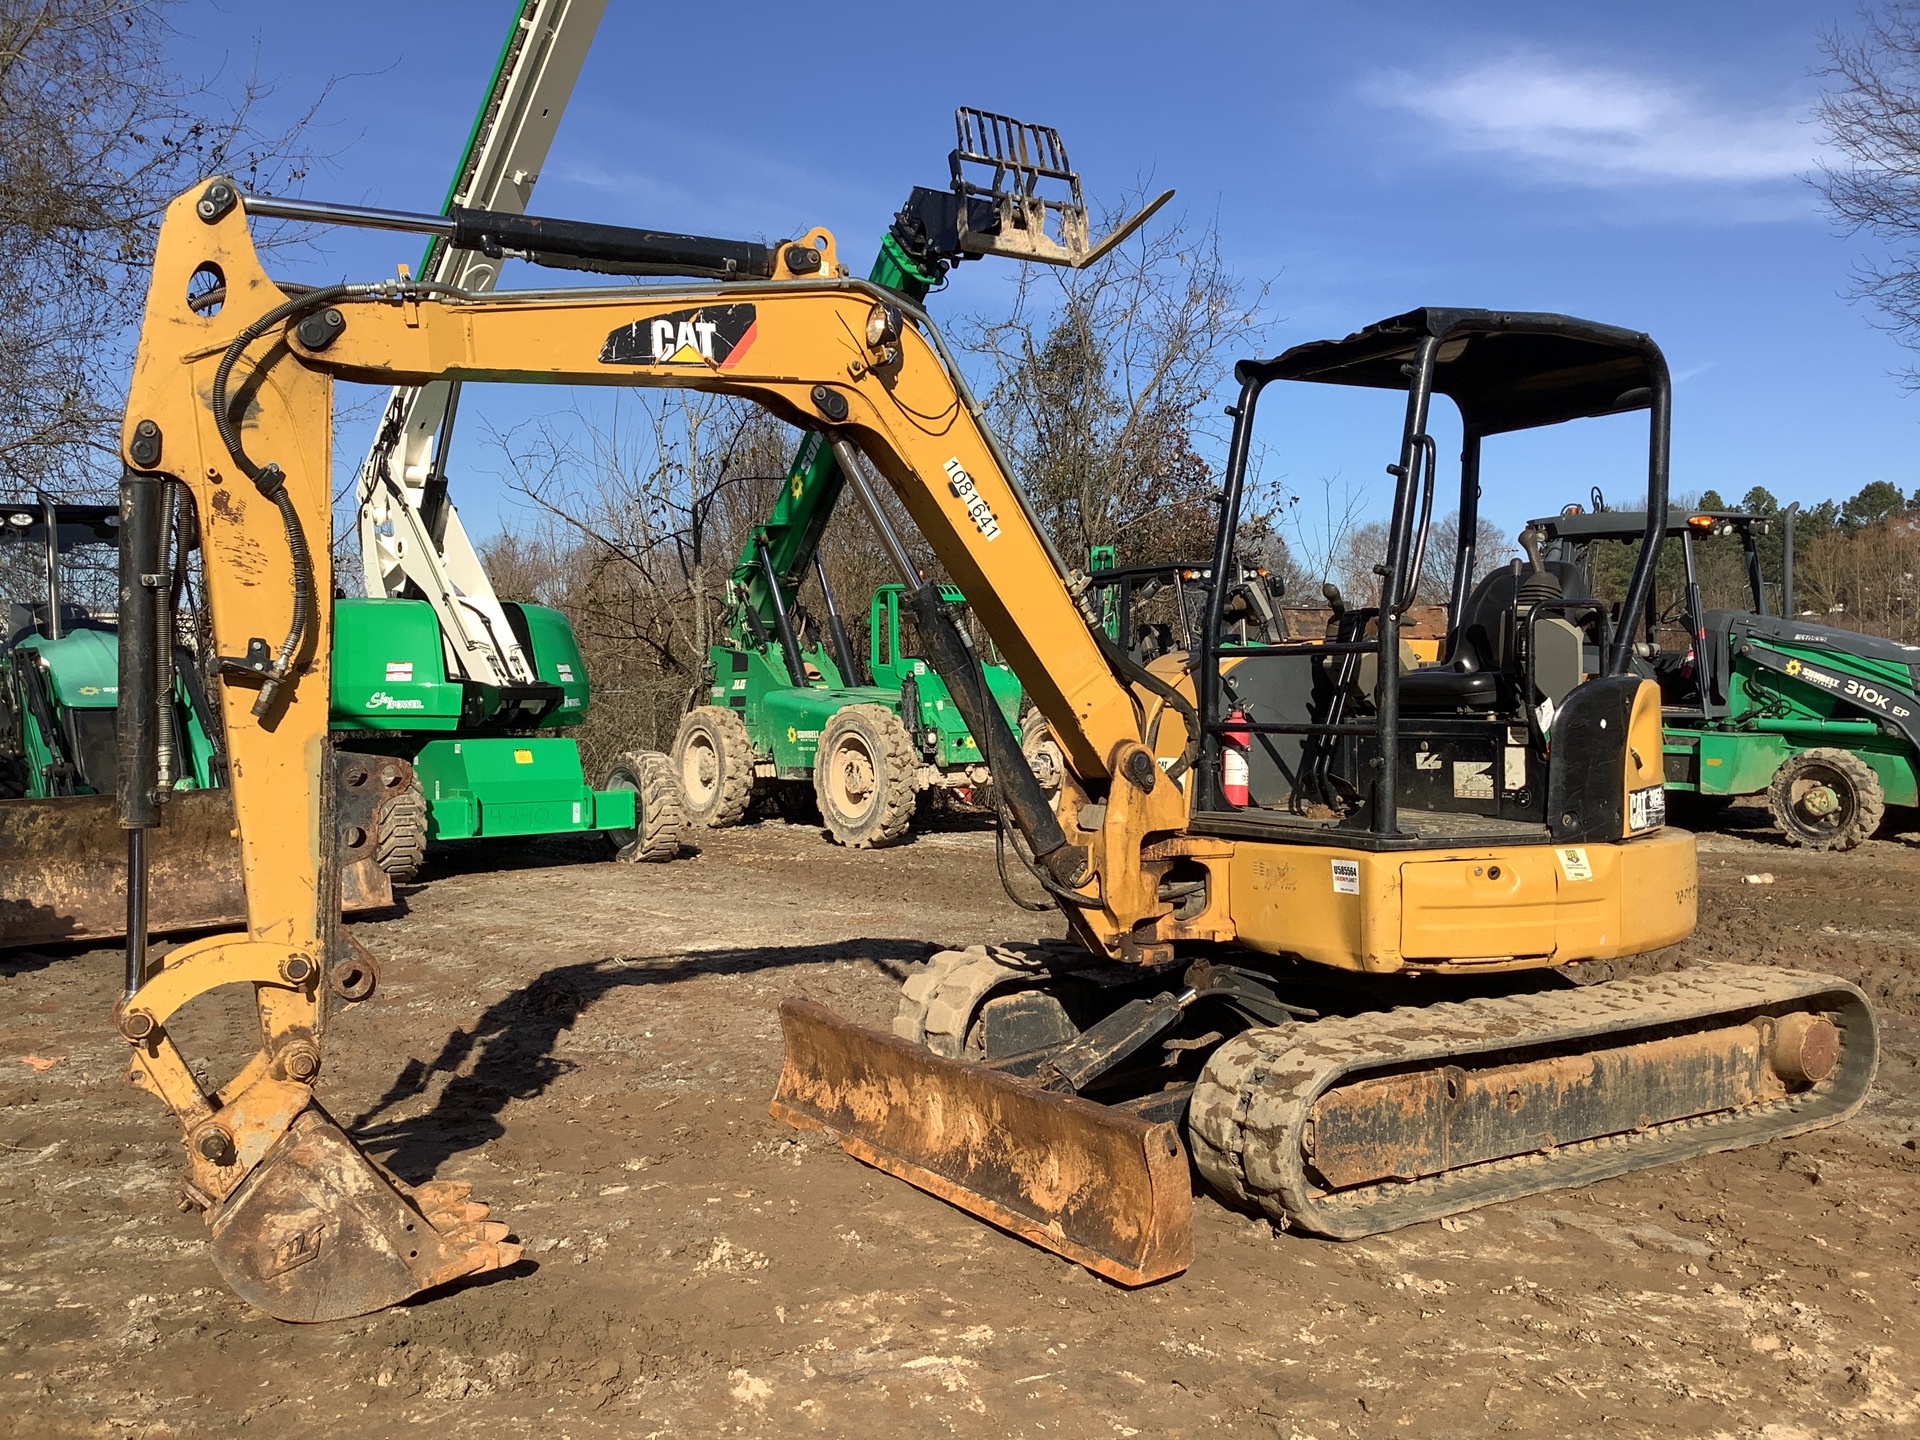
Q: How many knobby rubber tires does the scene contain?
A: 6